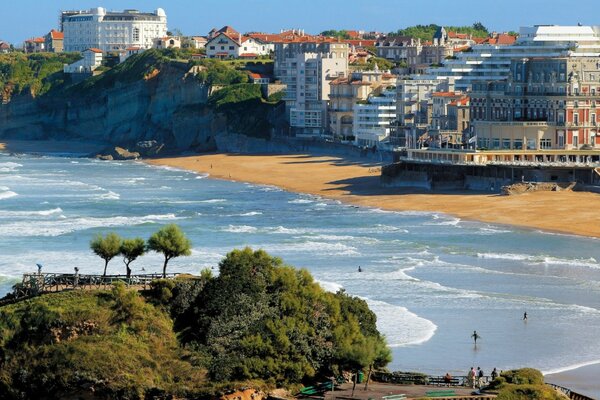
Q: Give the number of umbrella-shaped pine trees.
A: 3